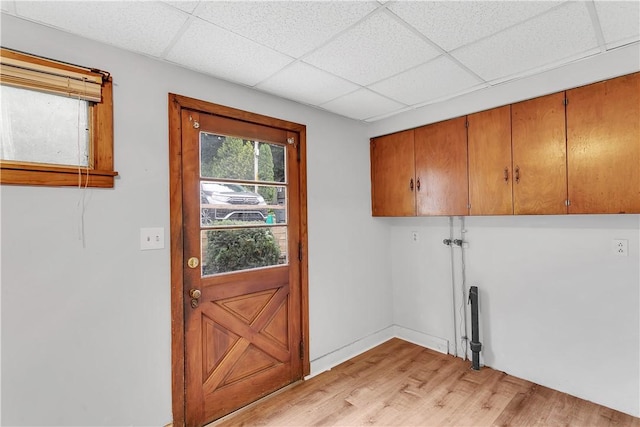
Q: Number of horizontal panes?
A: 3